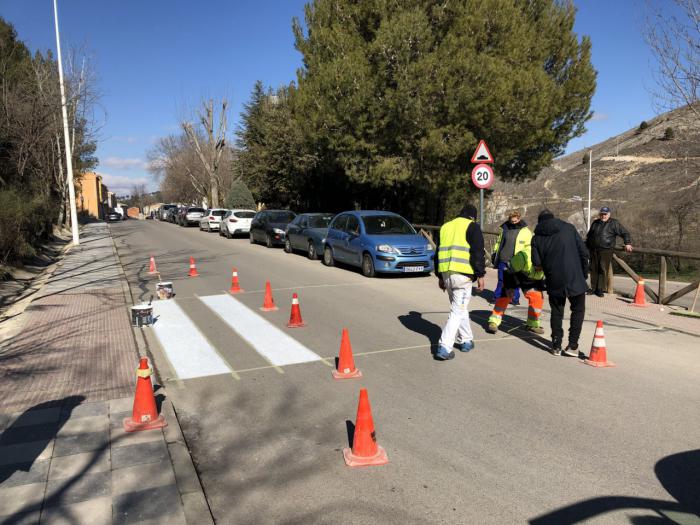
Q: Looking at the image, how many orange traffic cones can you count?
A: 10